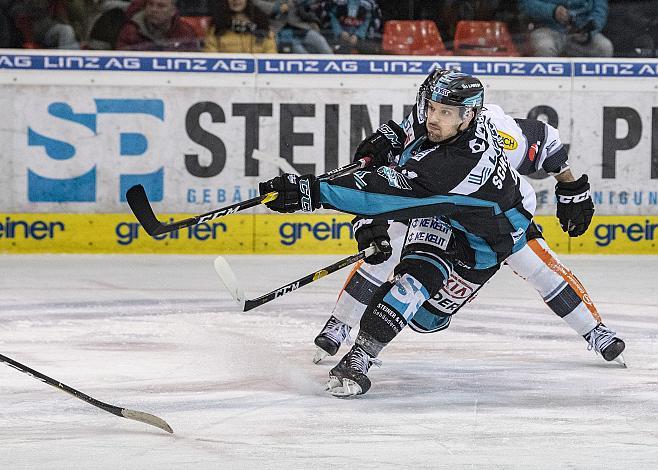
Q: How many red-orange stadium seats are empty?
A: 2